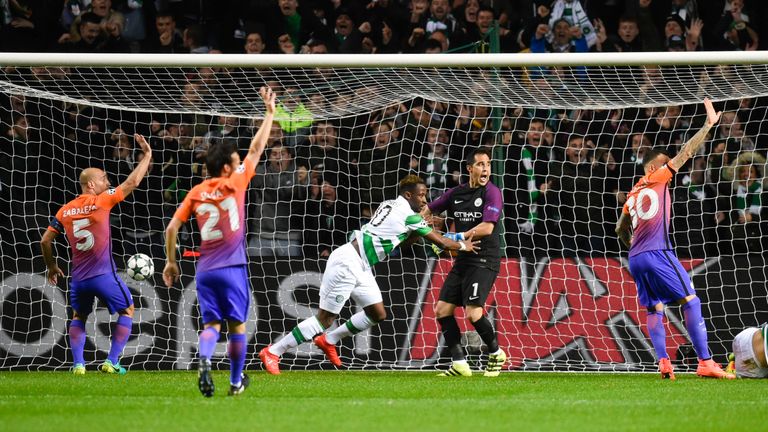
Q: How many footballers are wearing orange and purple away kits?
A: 3